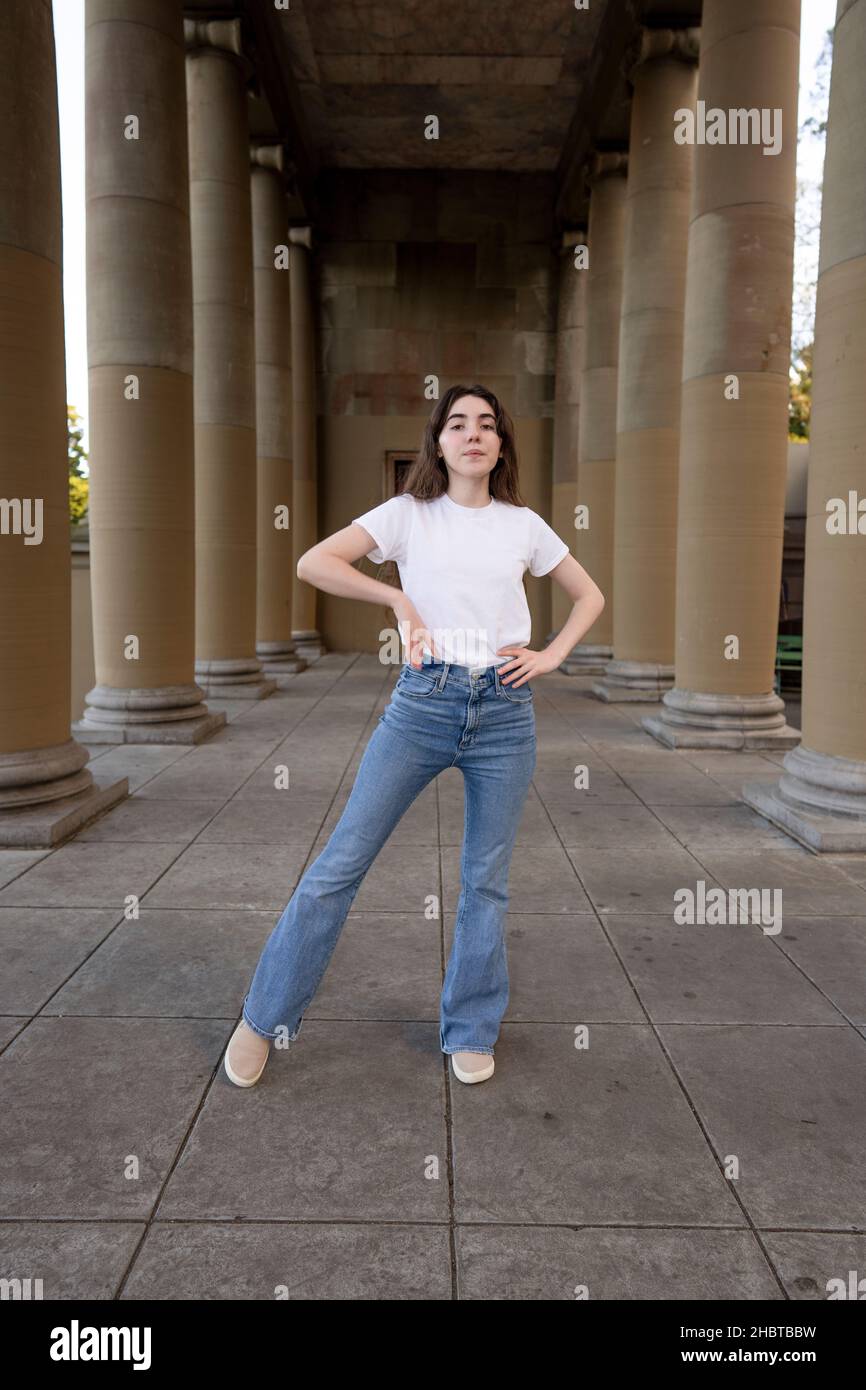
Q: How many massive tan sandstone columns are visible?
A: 10